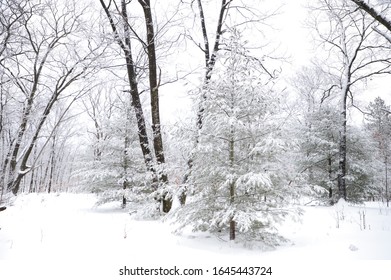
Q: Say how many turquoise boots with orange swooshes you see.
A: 0